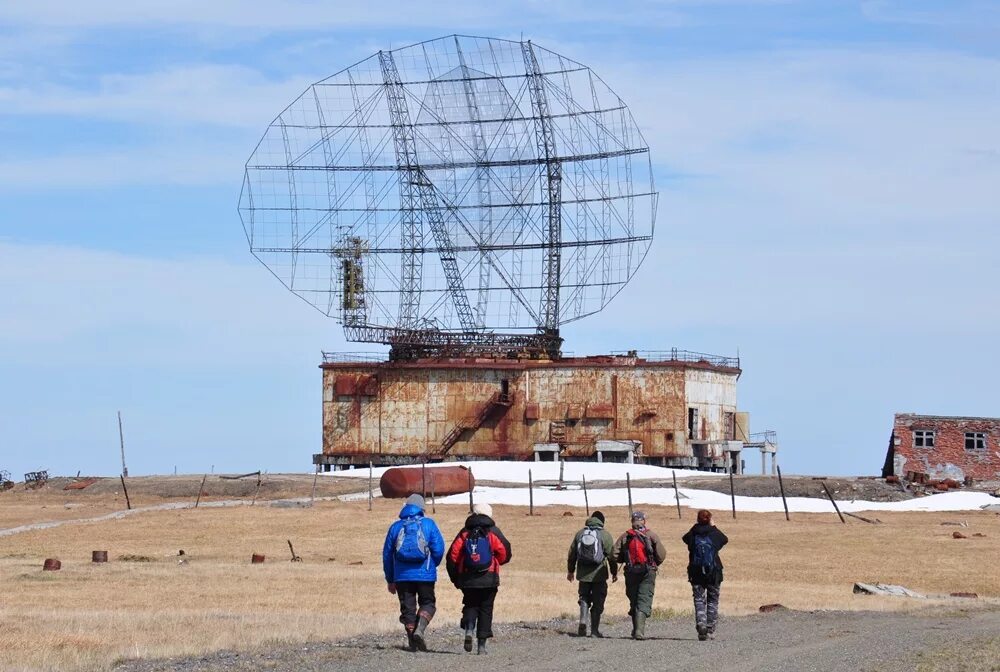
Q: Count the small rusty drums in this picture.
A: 3